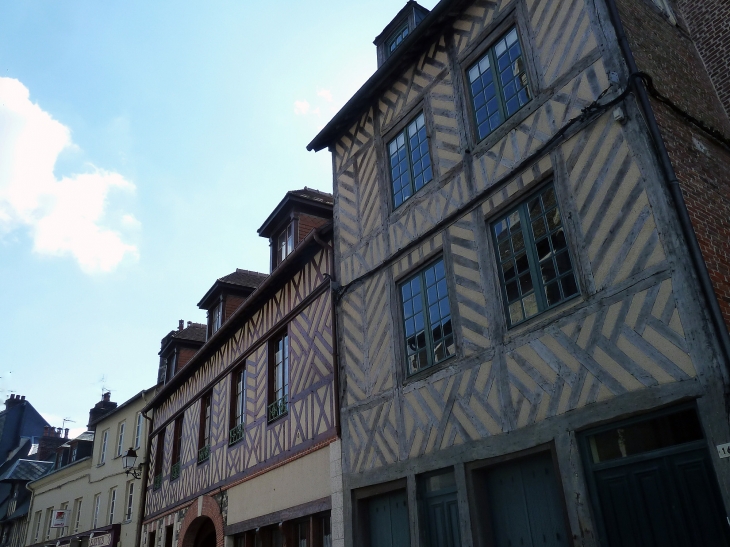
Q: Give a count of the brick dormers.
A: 3